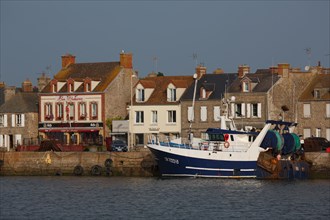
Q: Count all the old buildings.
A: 6